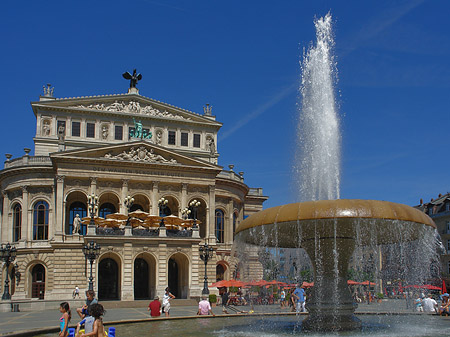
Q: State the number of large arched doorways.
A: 3